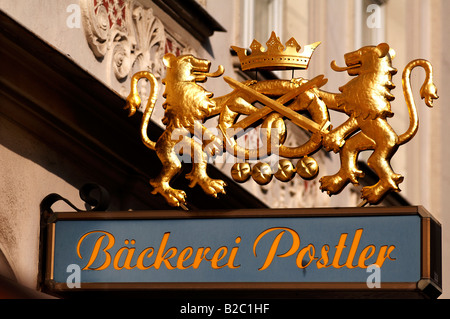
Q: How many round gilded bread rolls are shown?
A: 4